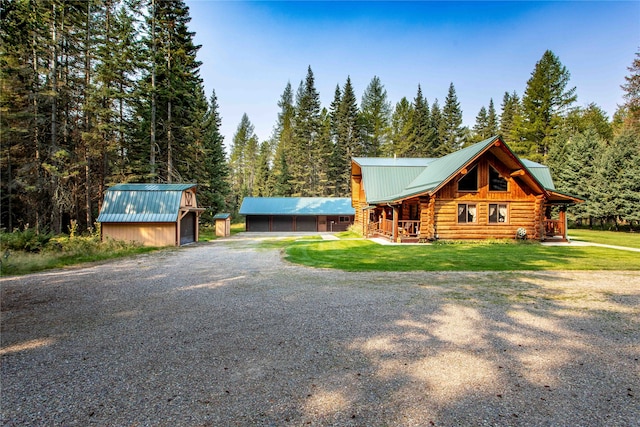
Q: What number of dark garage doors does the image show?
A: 4